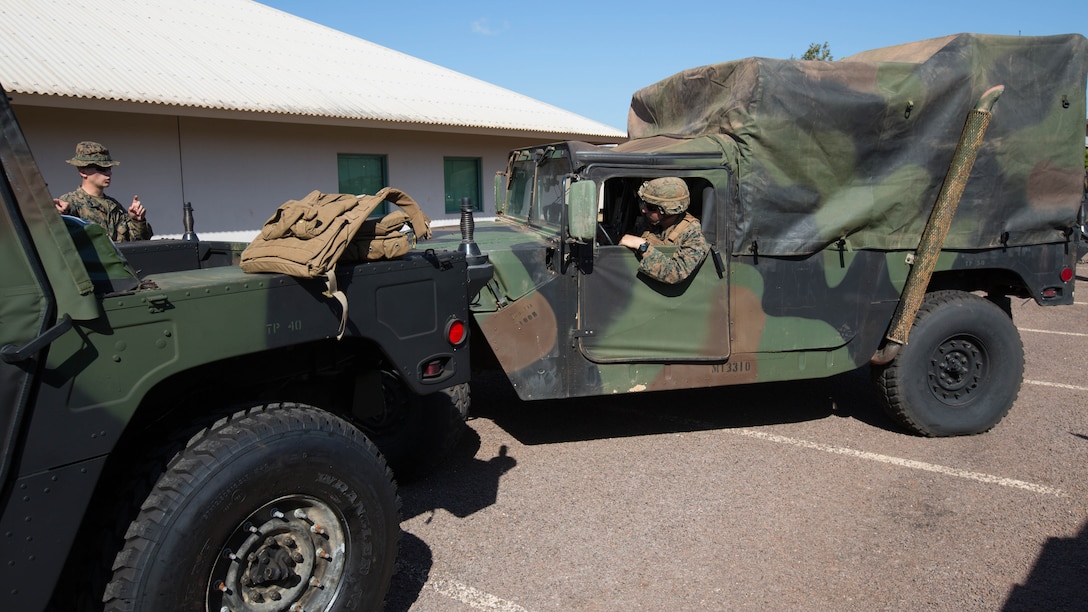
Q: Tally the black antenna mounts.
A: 2